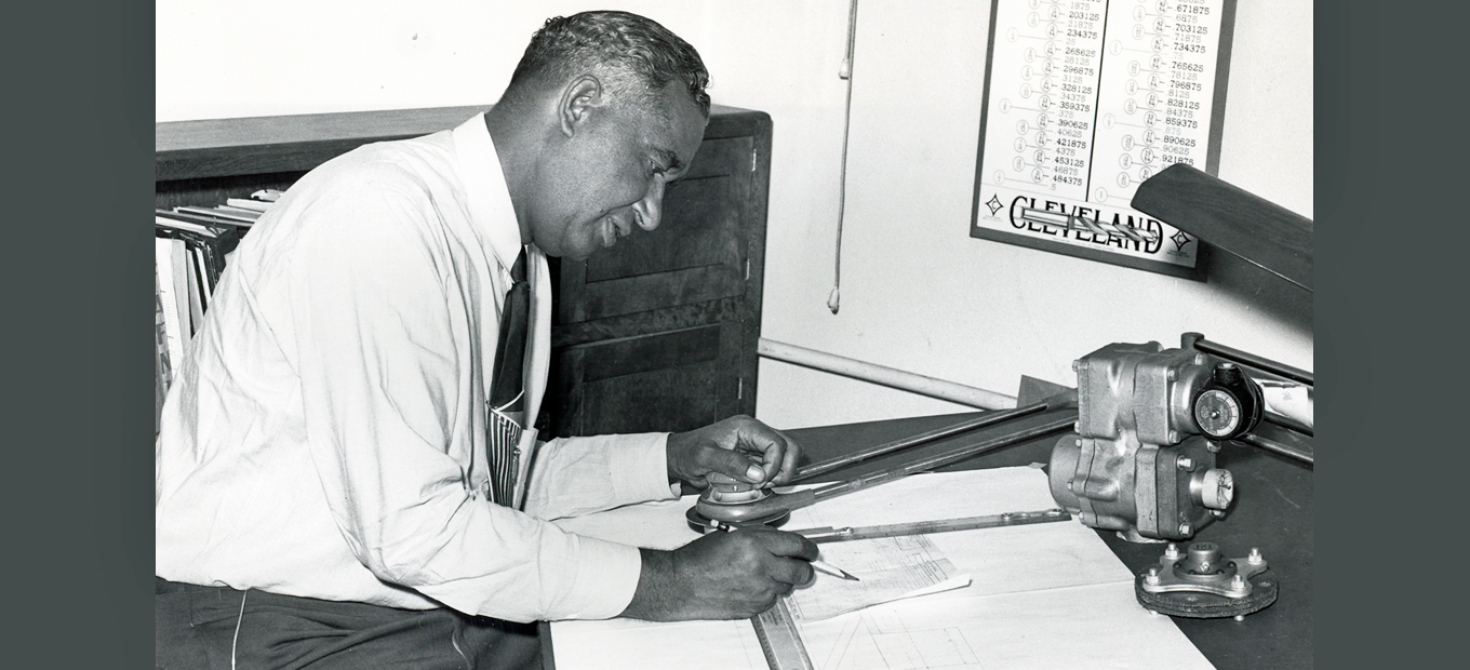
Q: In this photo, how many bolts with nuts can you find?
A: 4